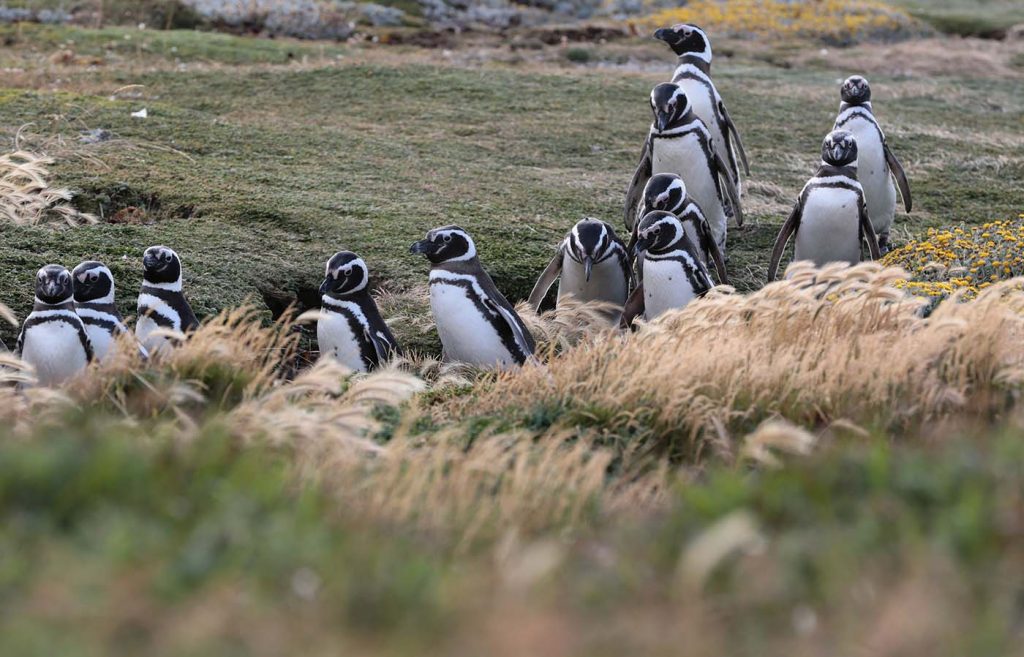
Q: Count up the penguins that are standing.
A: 12